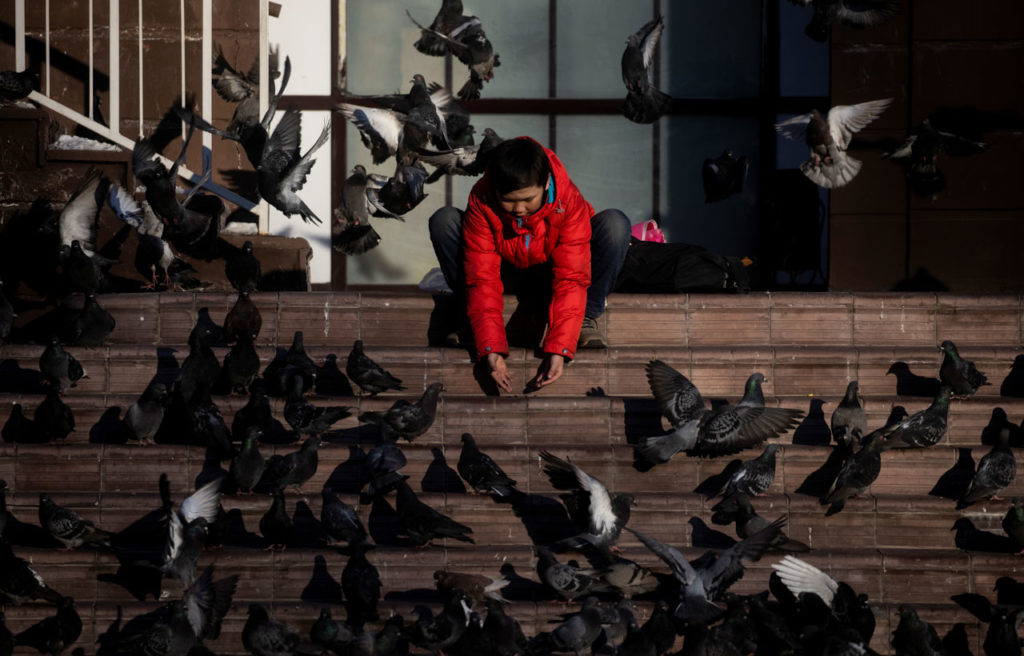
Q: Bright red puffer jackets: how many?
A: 1